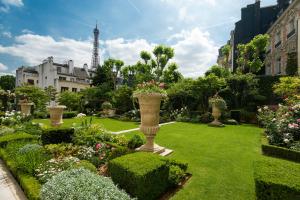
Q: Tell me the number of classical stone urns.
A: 4